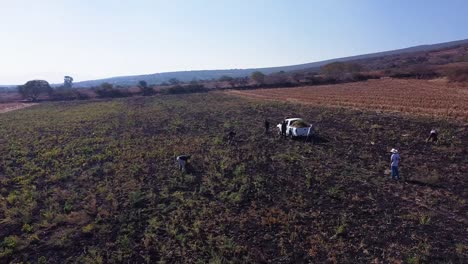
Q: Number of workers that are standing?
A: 3